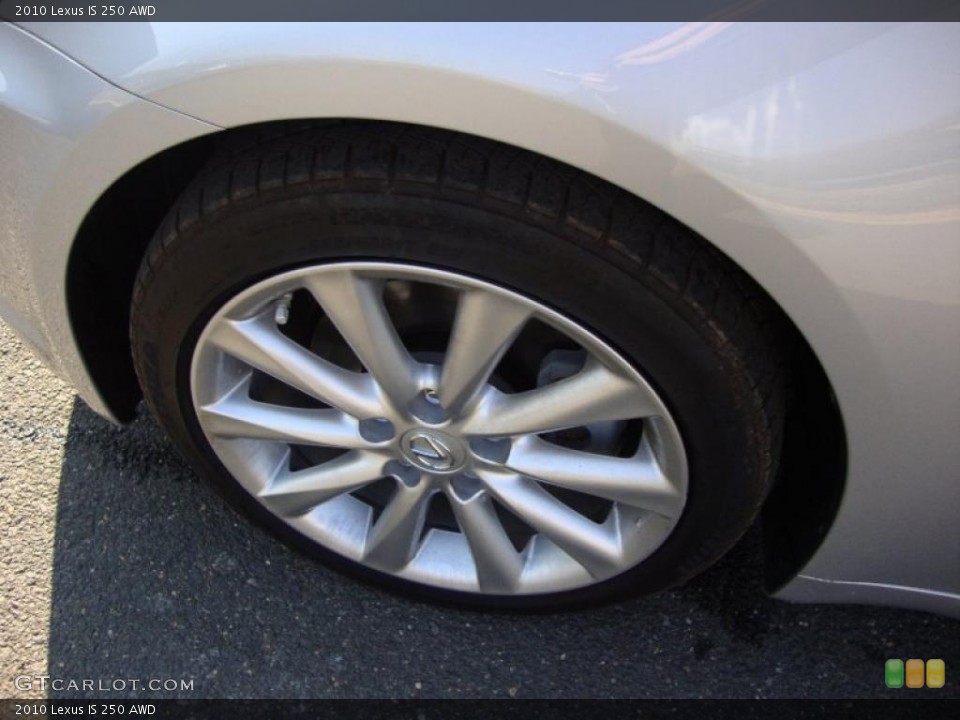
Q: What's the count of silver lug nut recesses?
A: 5